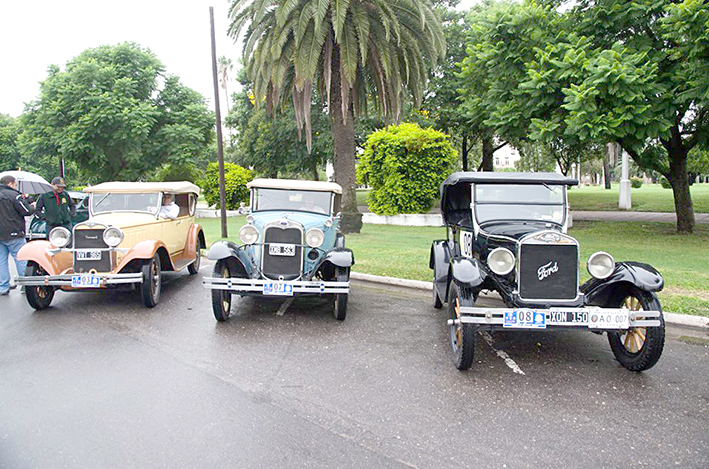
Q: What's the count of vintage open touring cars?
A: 3